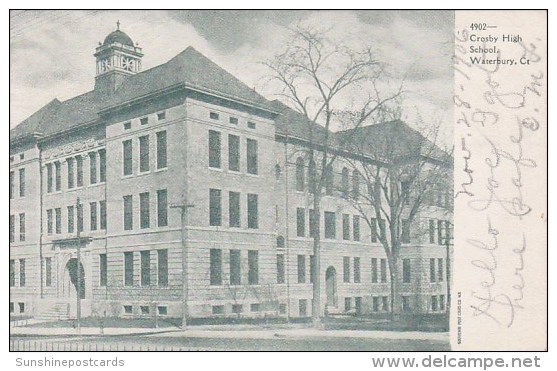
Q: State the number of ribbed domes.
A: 1